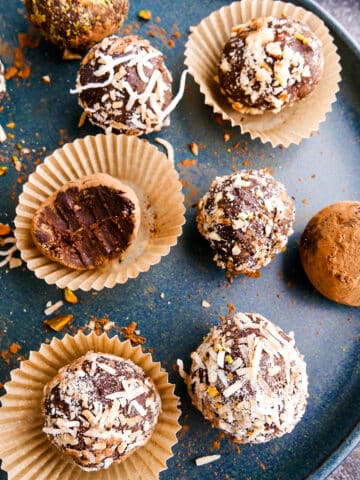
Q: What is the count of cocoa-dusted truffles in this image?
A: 2